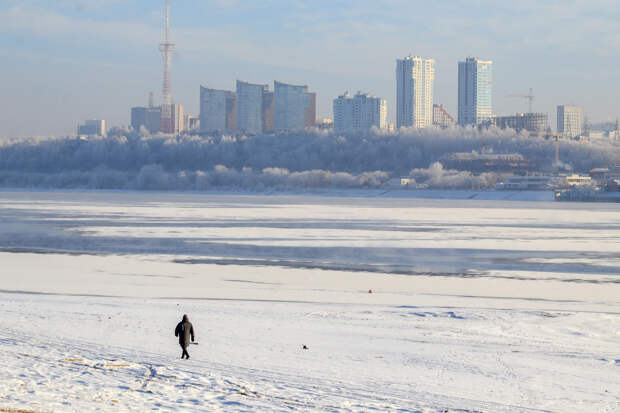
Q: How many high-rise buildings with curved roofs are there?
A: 3